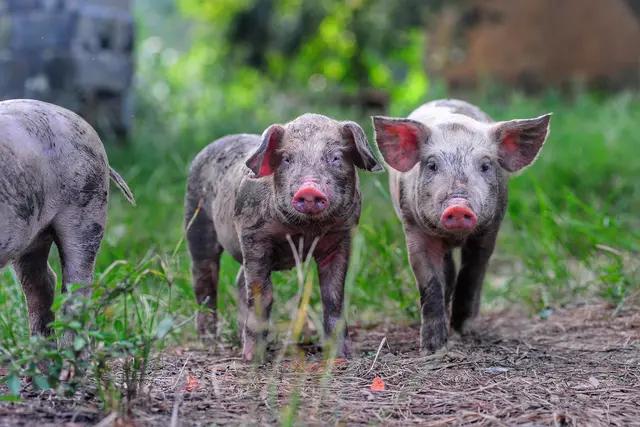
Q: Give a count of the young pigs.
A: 3